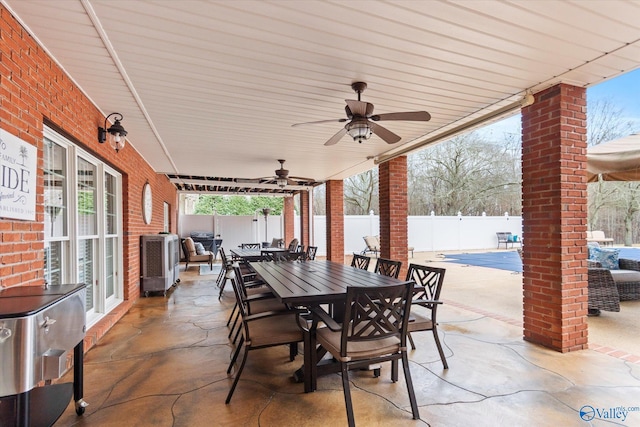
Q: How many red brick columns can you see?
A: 5